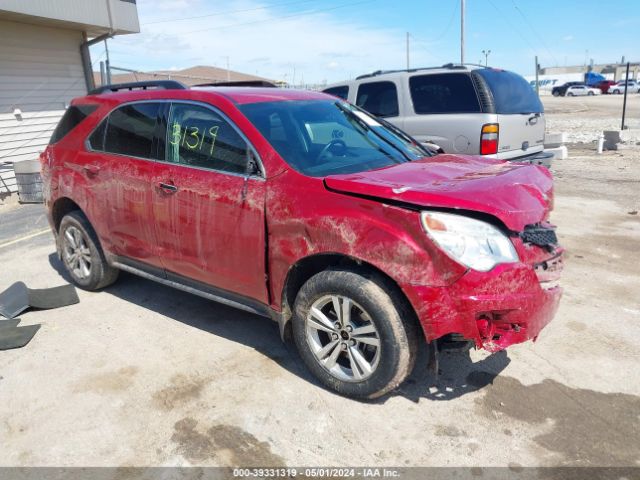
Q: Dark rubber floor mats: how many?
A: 2